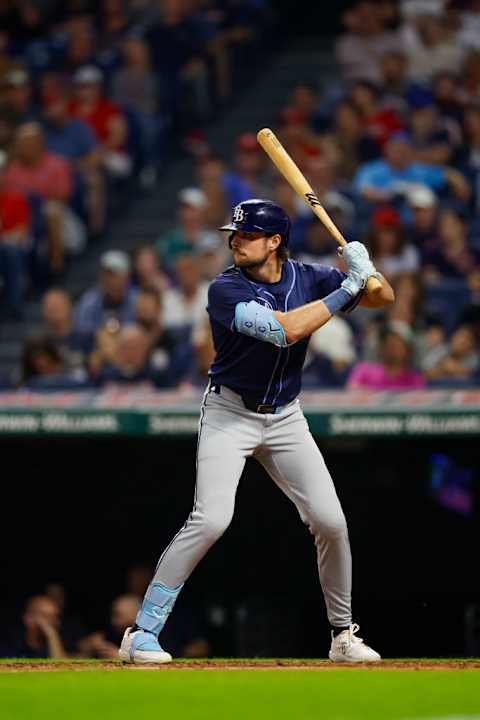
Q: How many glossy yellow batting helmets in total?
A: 0